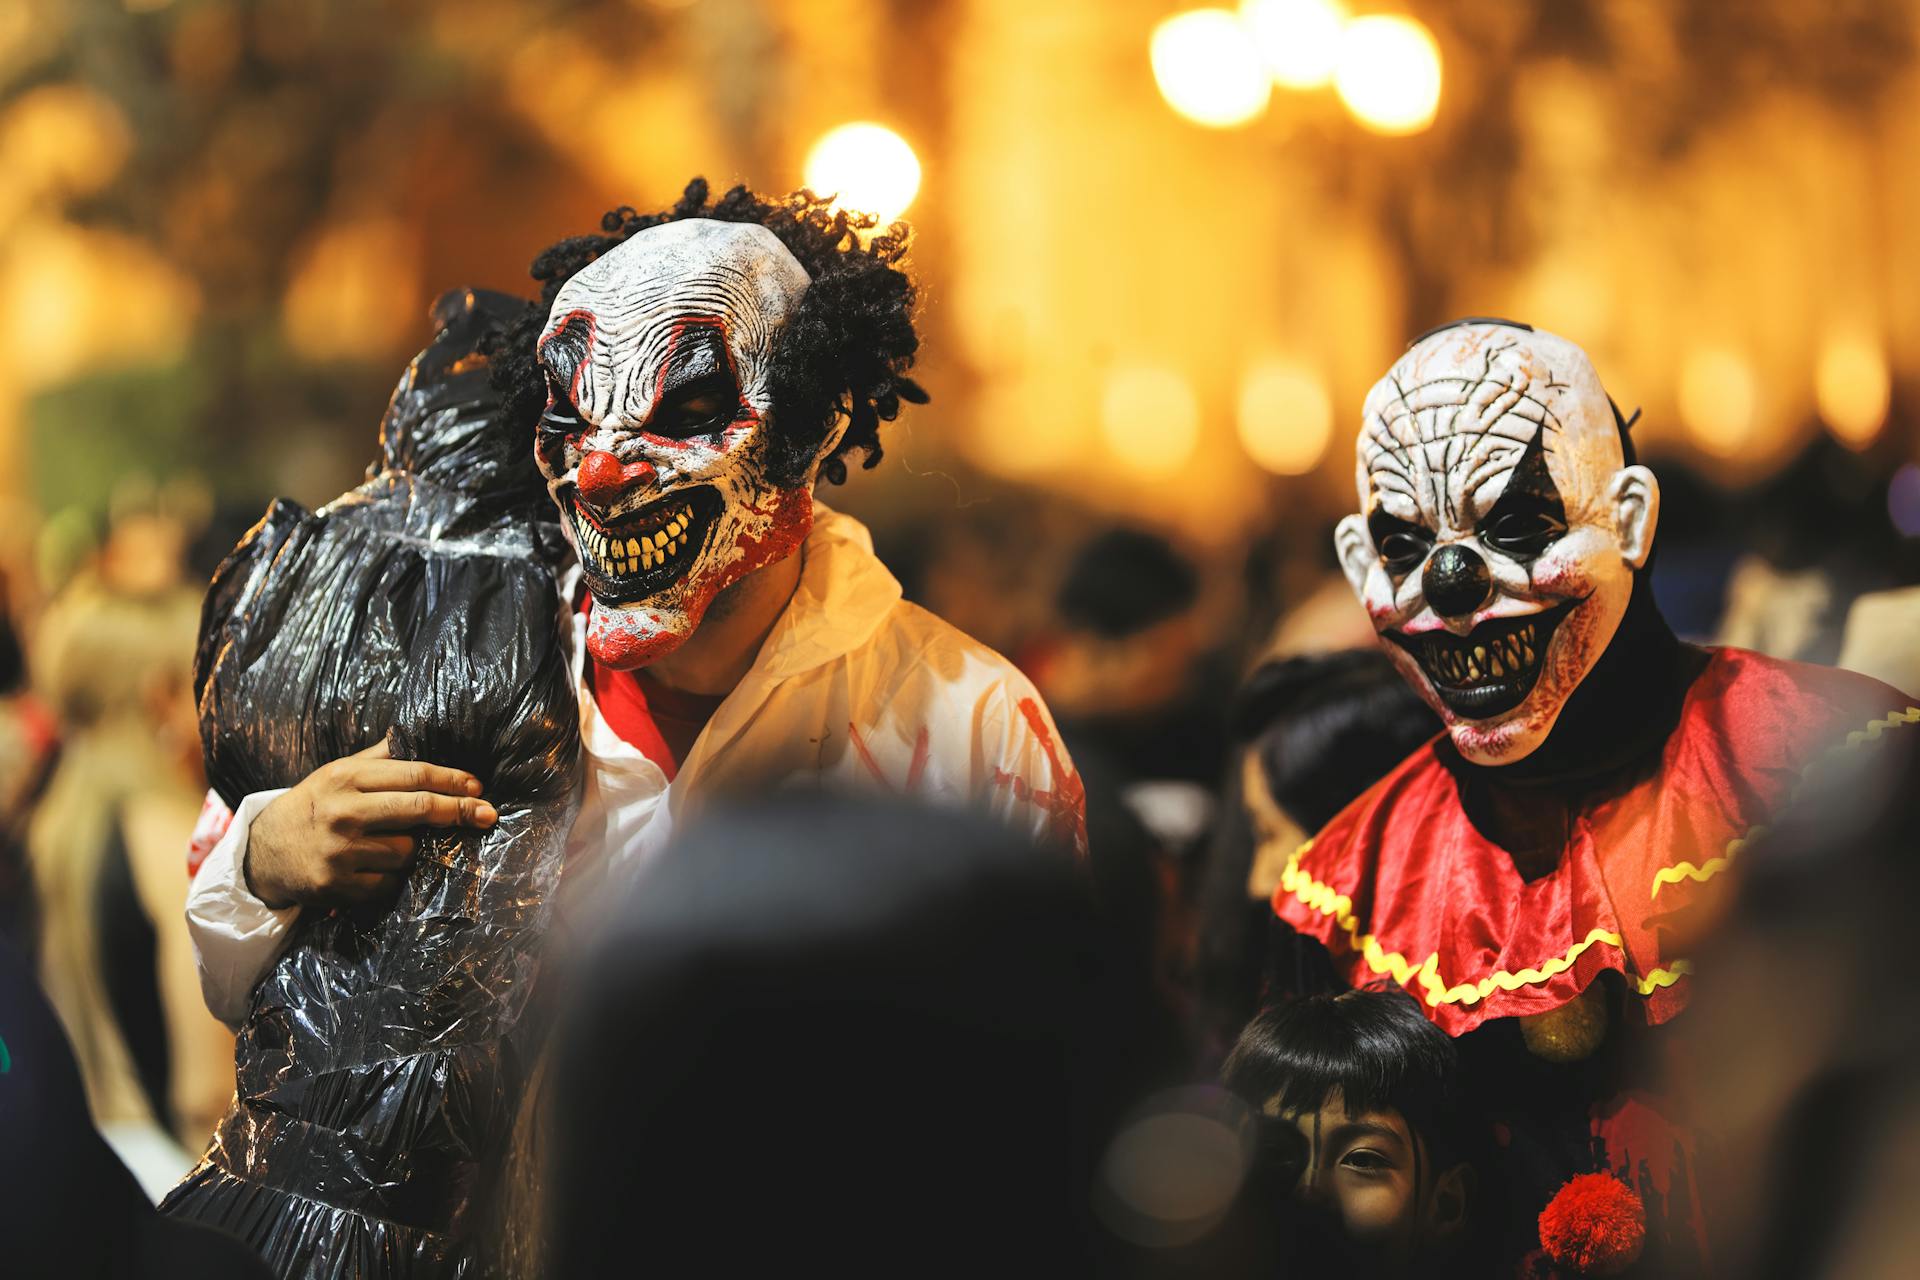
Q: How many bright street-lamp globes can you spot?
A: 4